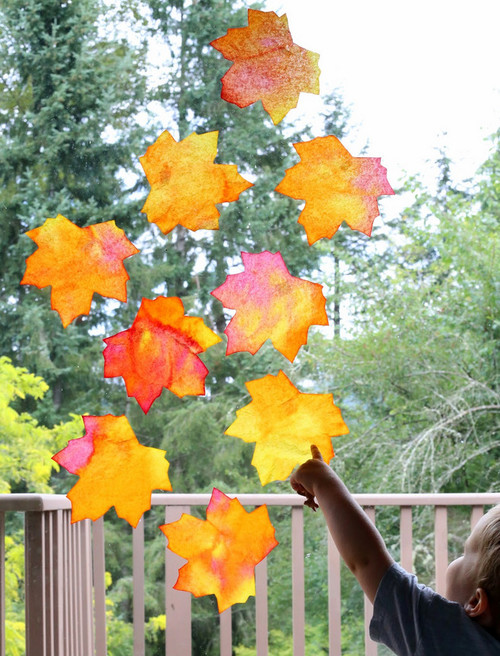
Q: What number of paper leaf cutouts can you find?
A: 9